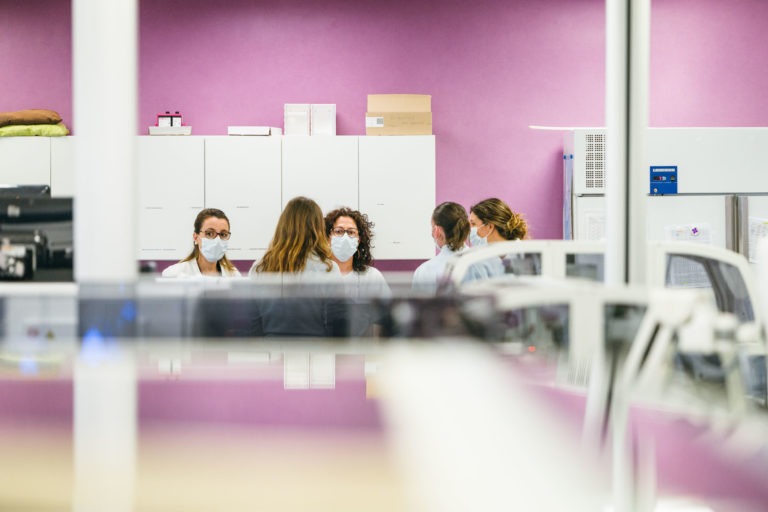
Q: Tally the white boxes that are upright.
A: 2